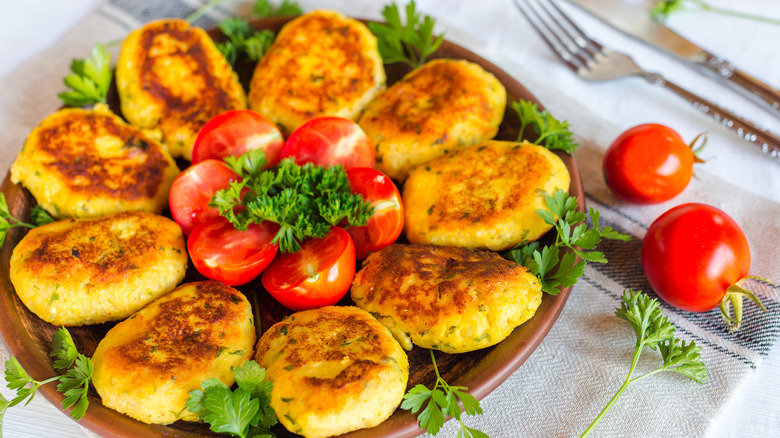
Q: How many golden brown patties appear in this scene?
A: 9